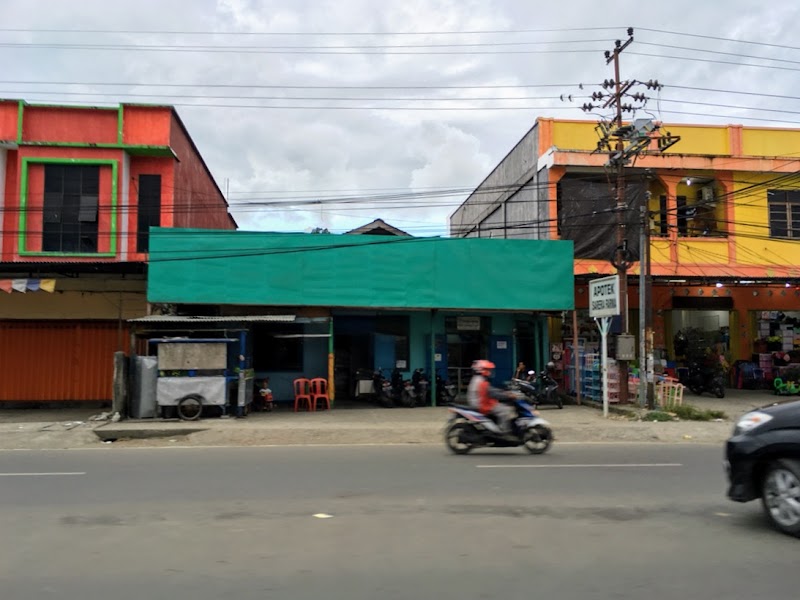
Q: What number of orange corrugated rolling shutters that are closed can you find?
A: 1